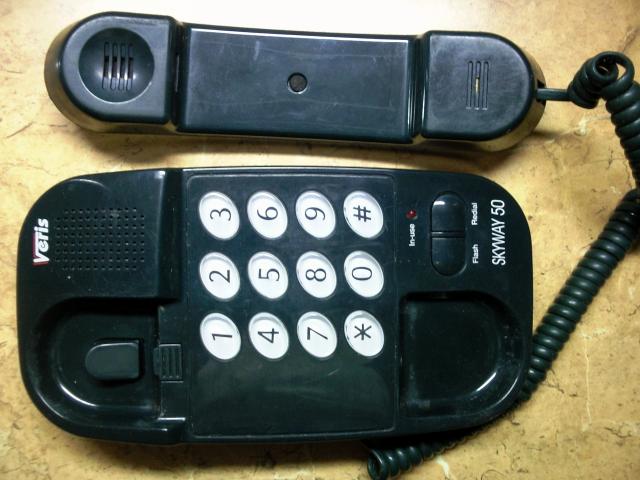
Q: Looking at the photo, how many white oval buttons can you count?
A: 12